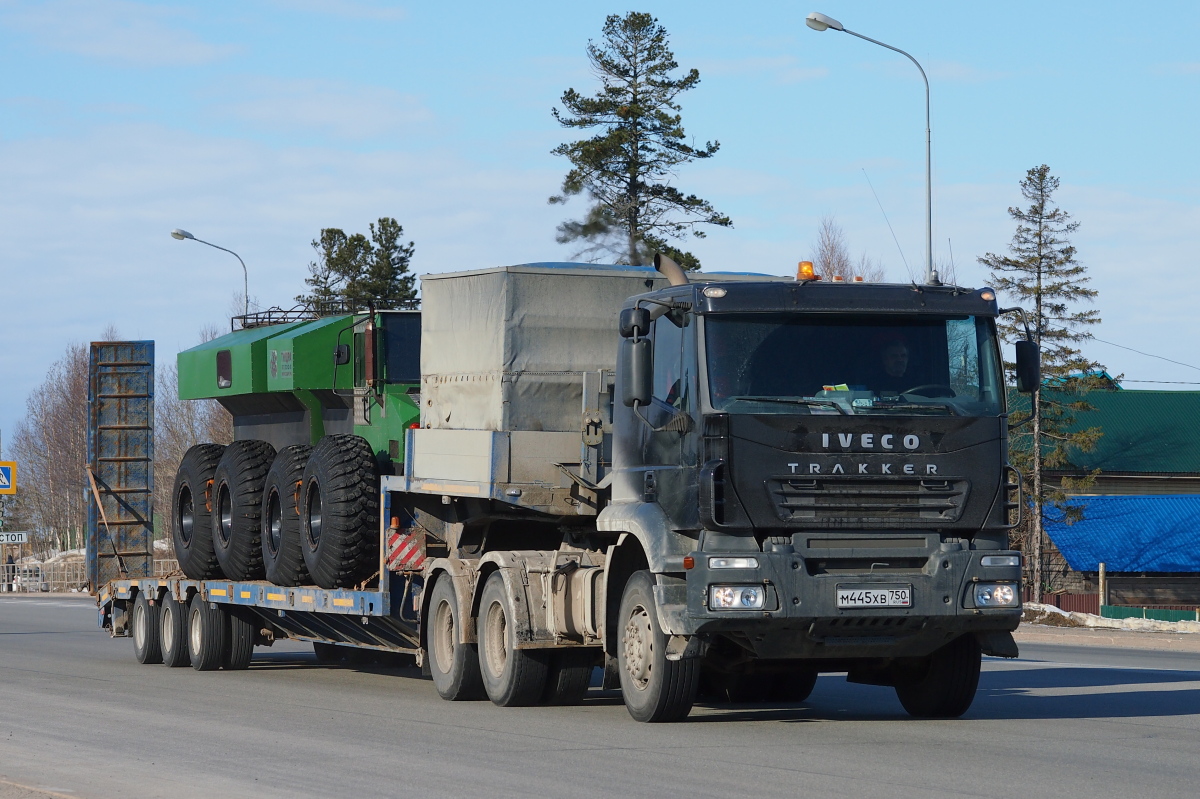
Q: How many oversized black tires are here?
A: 4